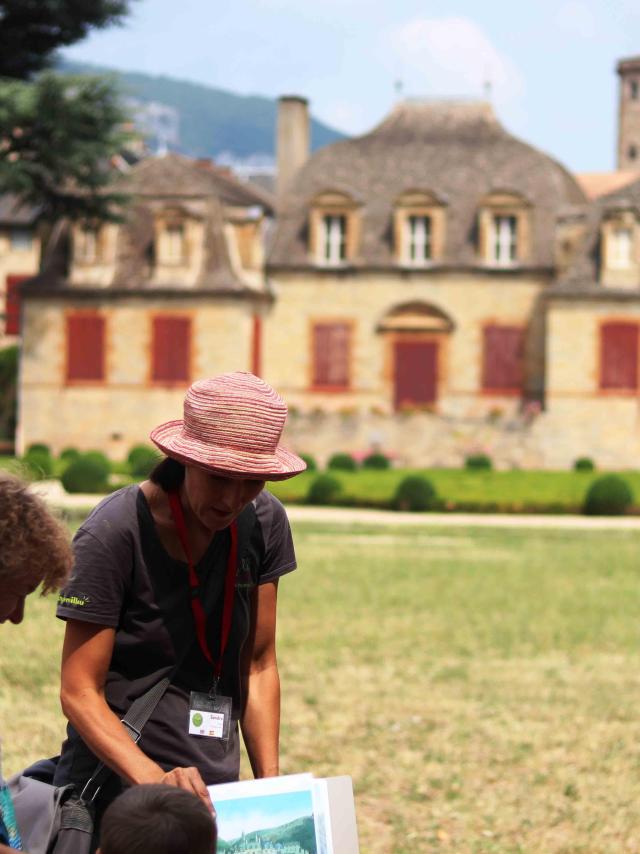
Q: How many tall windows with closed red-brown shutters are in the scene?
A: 5